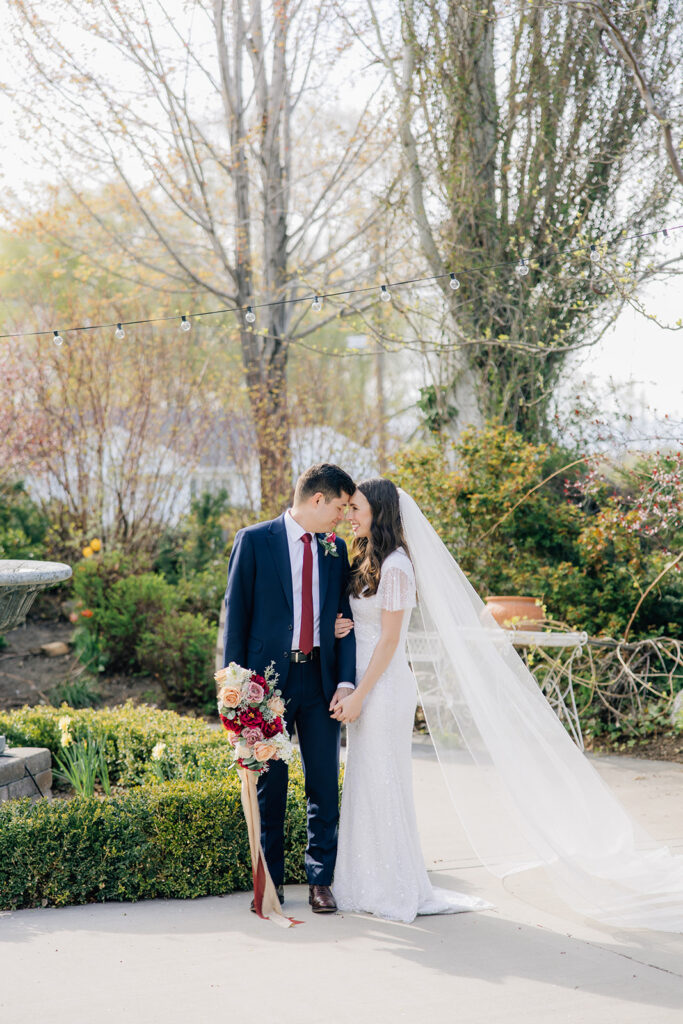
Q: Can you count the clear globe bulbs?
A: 10